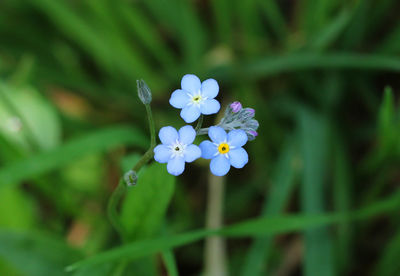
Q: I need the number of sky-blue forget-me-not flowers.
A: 3